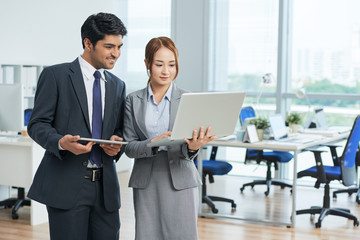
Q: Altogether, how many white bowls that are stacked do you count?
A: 0